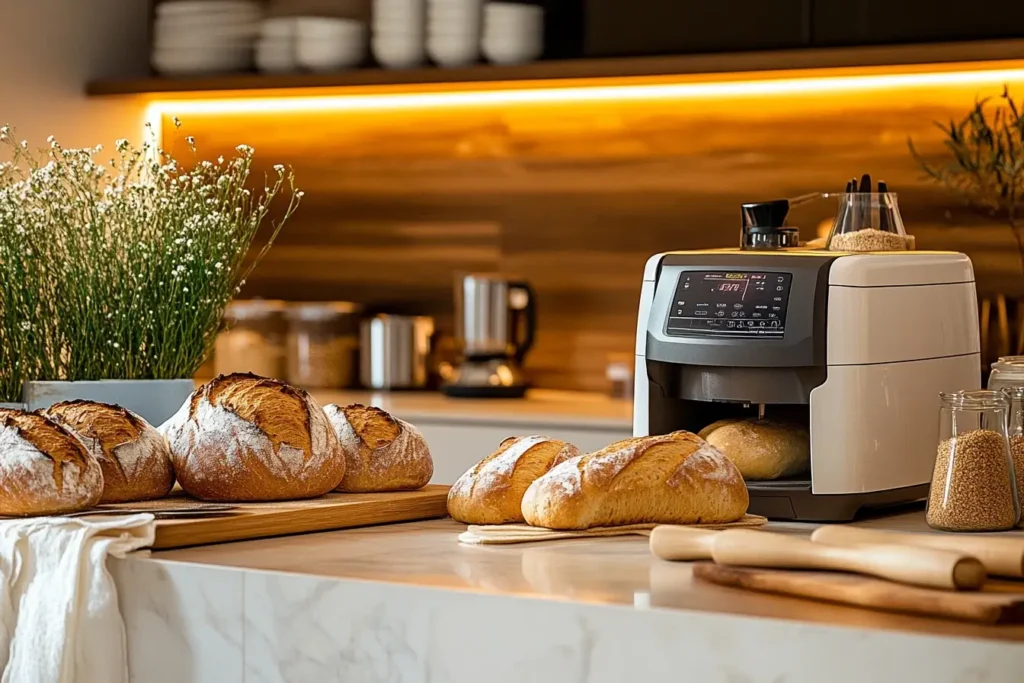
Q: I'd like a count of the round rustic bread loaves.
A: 4